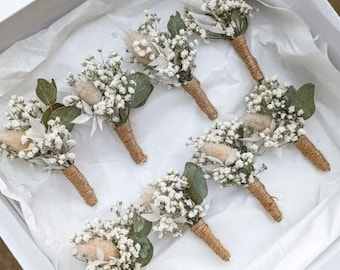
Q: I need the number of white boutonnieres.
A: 8